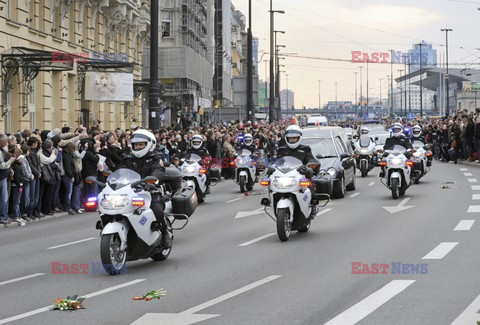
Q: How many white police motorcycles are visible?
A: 7